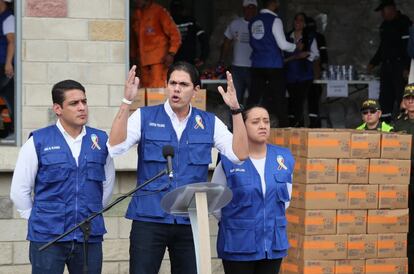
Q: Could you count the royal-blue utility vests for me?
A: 6